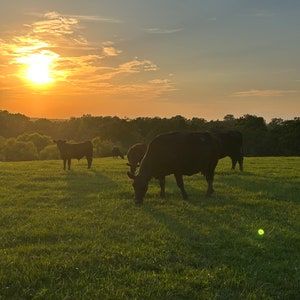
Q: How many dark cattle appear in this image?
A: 5